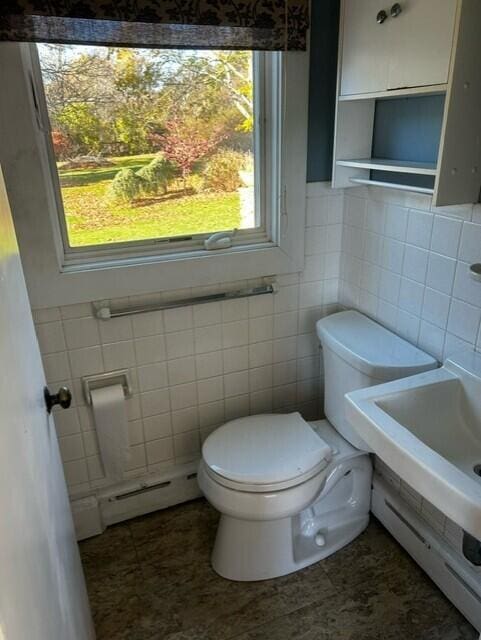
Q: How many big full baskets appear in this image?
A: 0